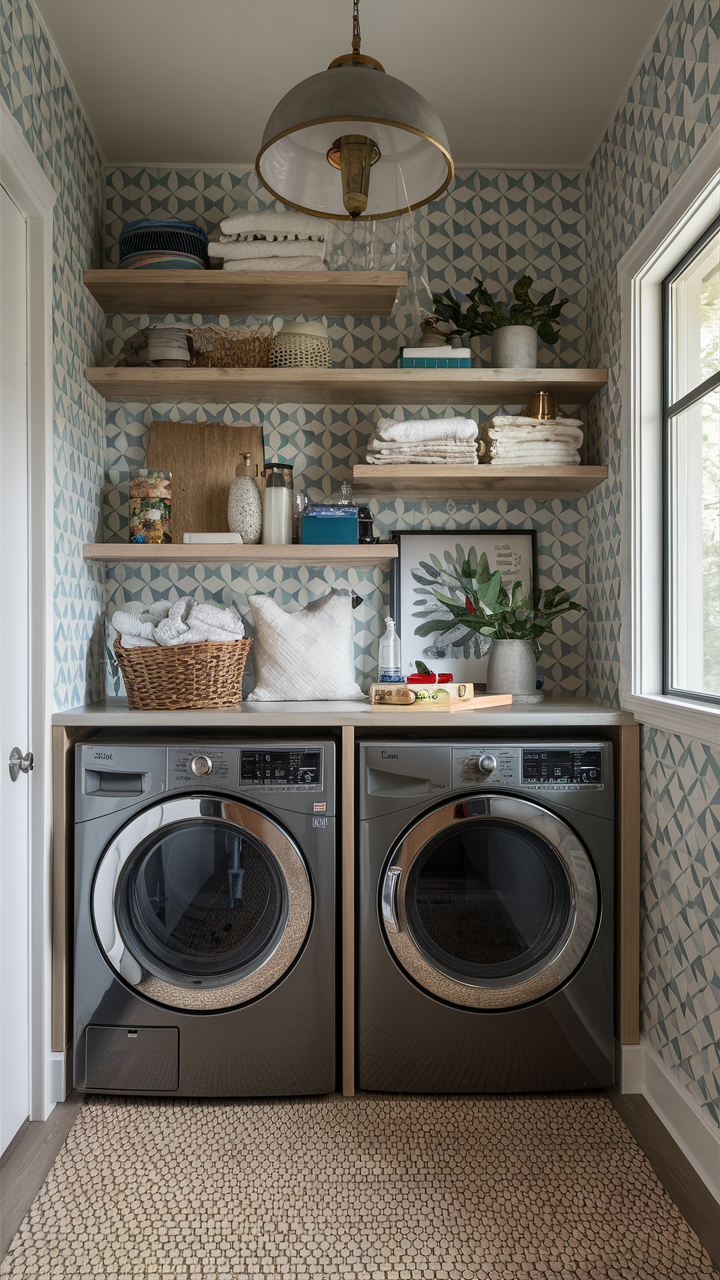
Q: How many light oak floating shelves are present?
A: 4